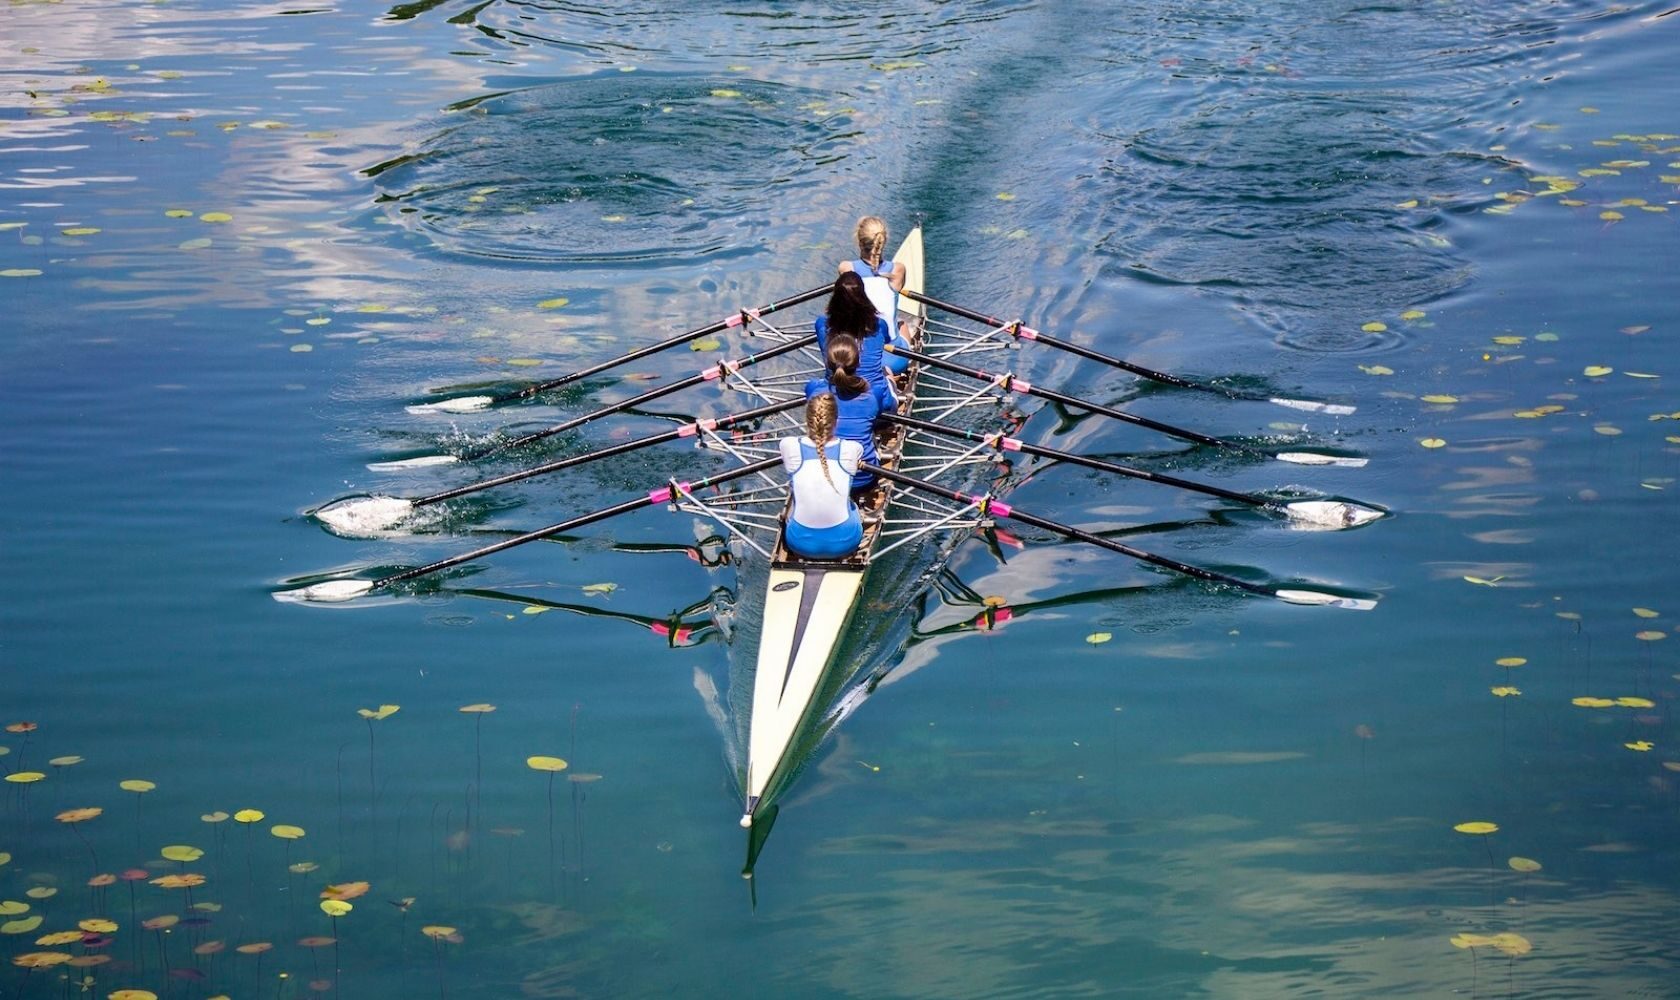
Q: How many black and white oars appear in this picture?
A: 8